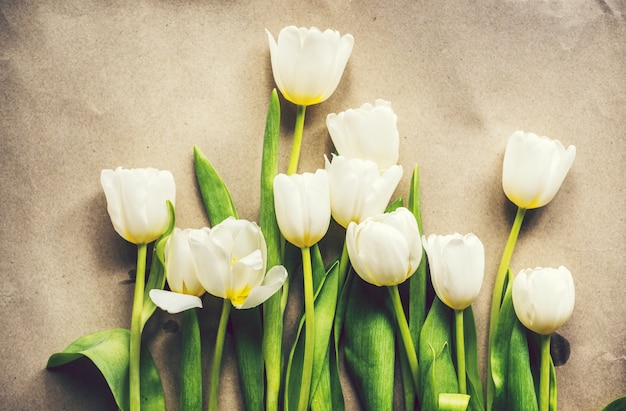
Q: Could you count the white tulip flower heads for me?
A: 11